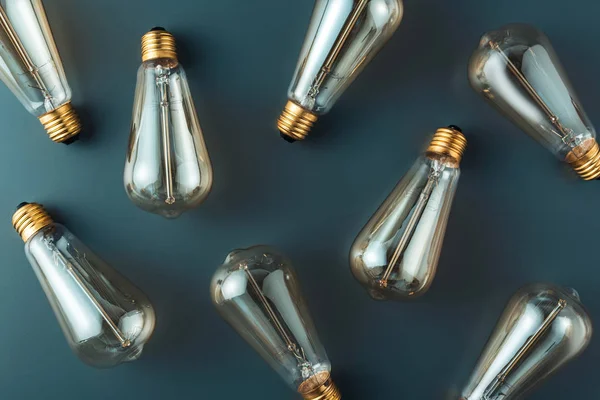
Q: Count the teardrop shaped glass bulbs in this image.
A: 8